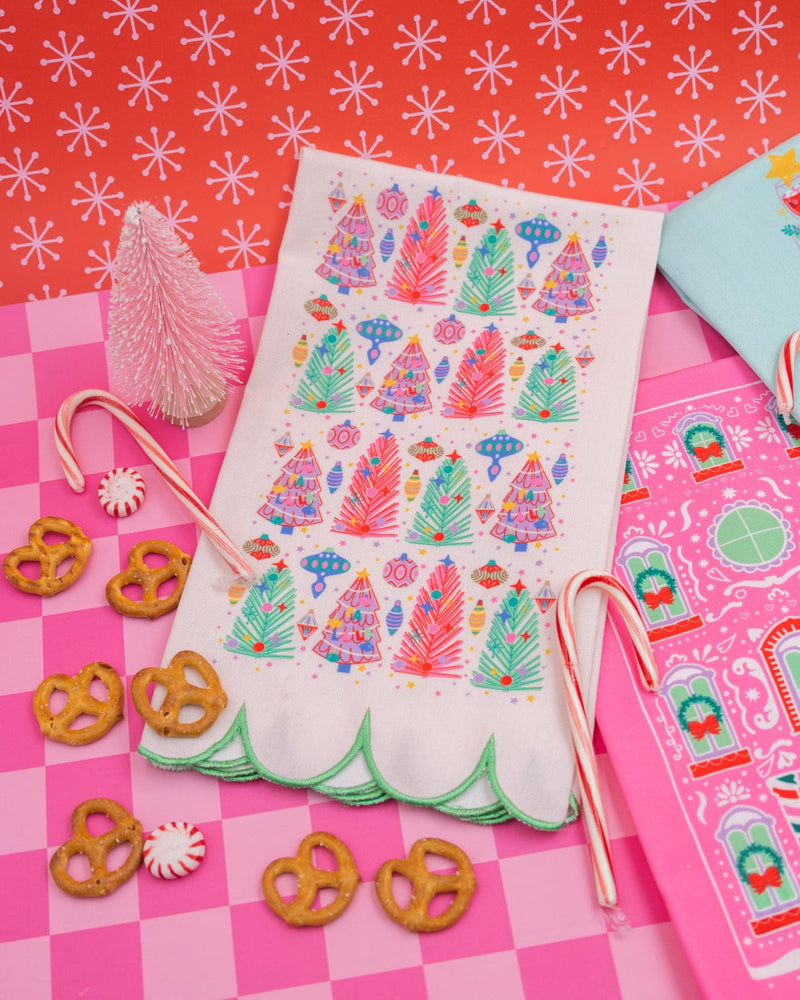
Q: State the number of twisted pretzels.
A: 7